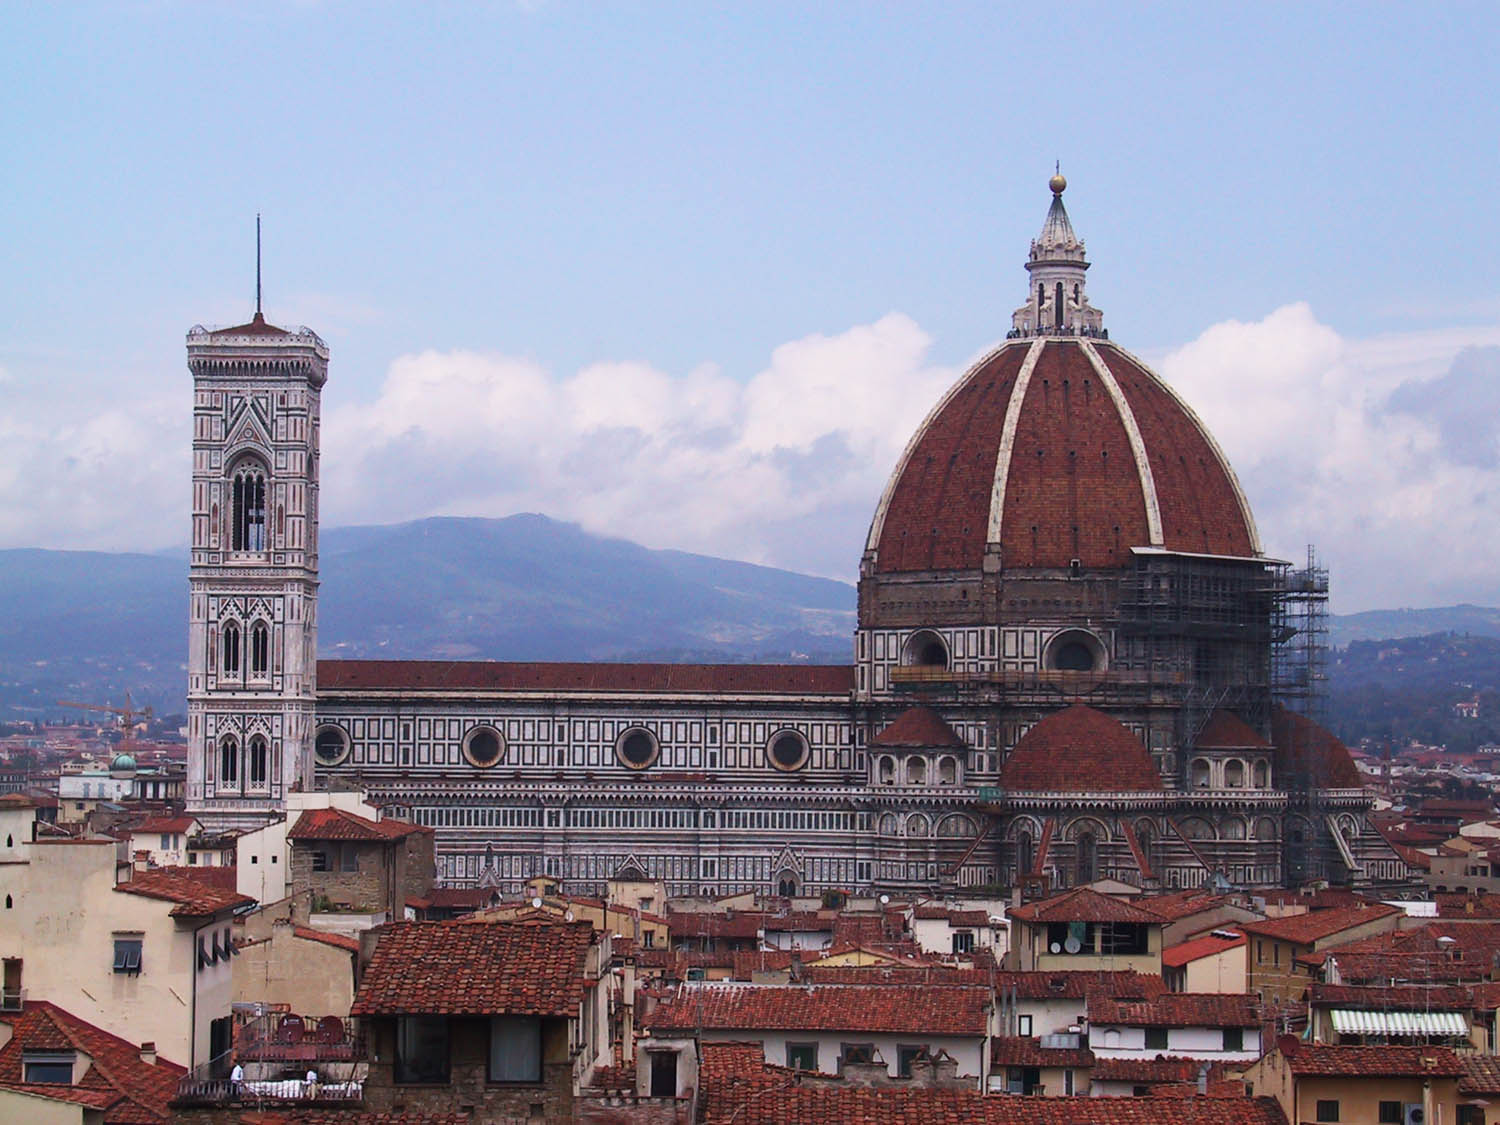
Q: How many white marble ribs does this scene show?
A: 4